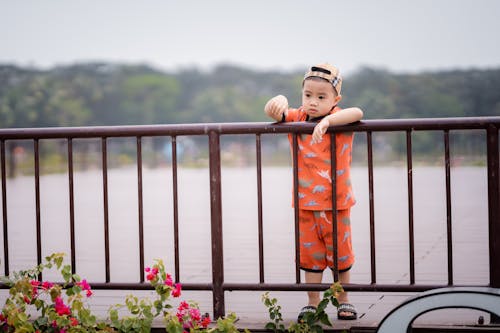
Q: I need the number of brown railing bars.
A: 14